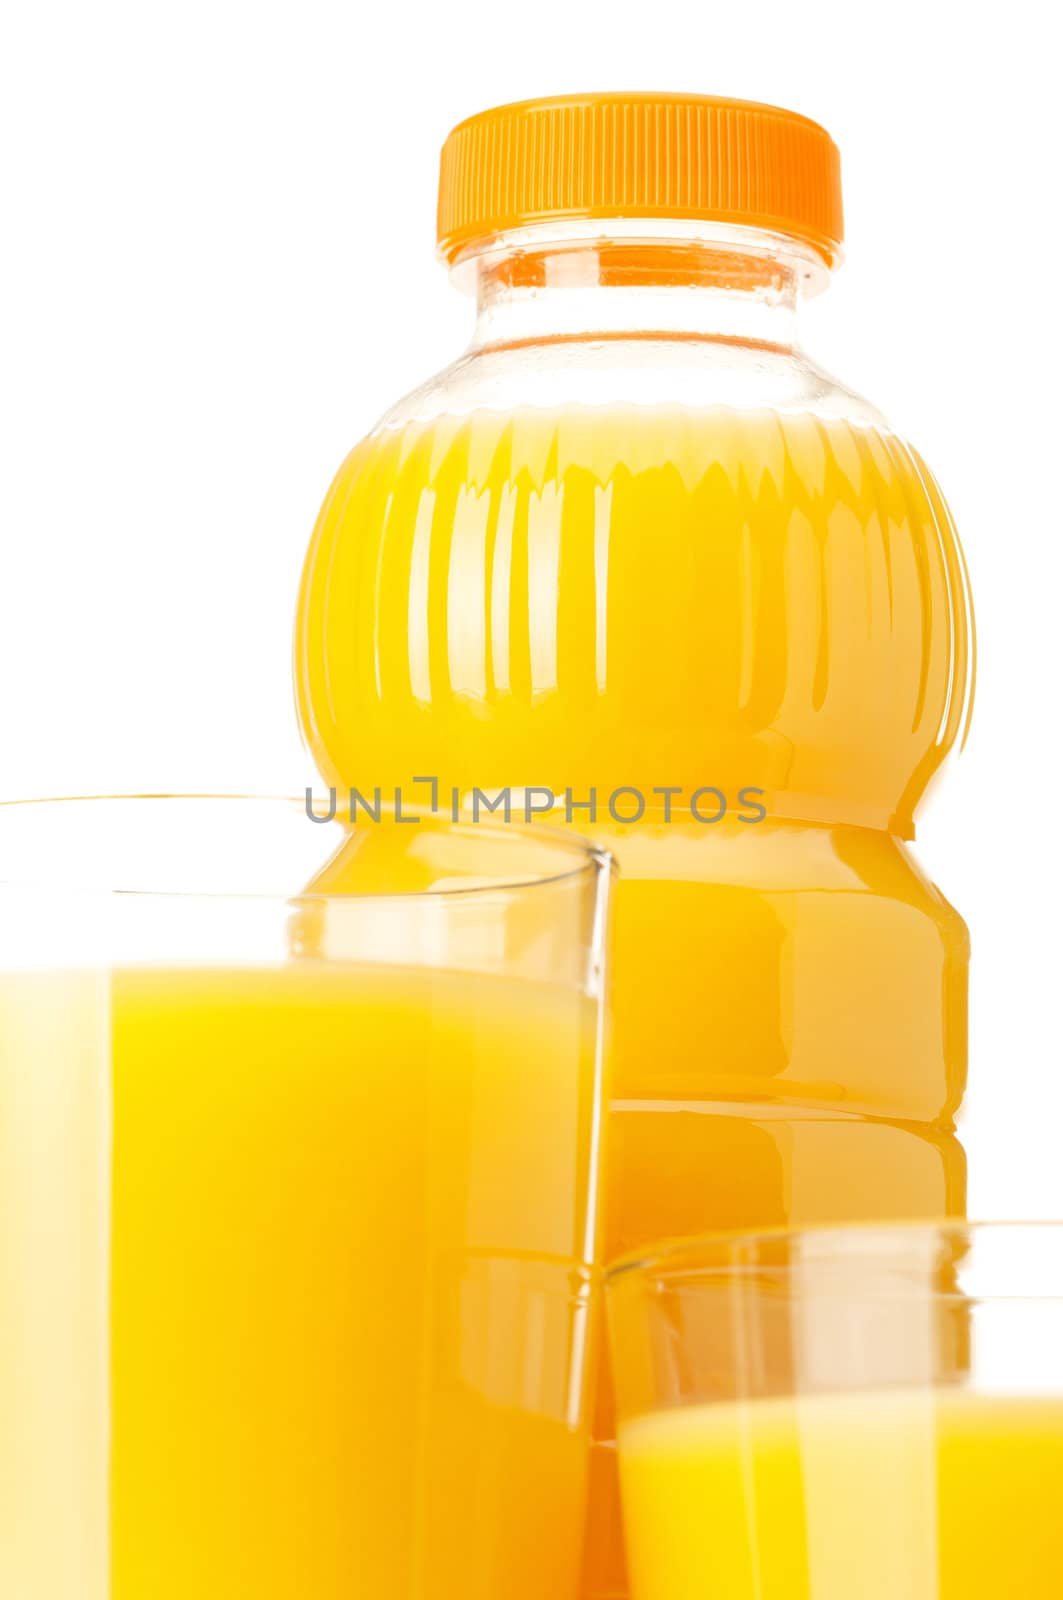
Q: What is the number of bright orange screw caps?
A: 1